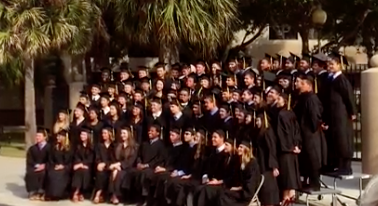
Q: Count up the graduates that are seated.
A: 12